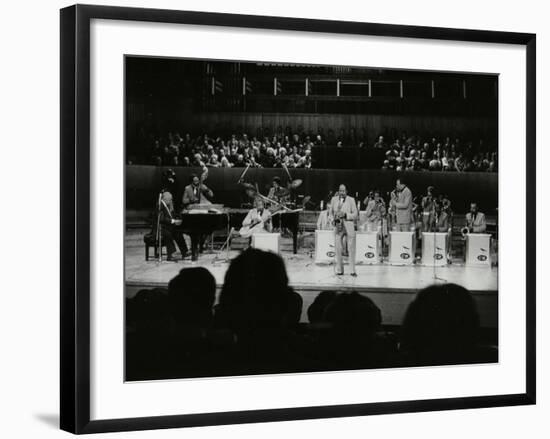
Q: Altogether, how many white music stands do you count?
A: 6